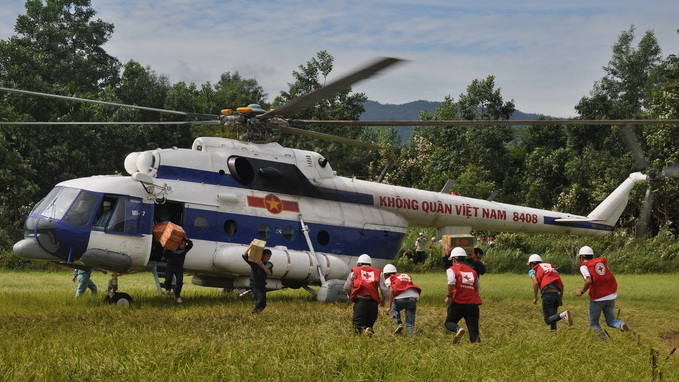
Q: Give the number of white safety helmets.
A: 5